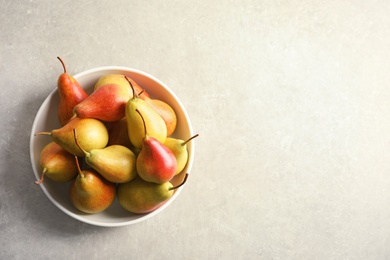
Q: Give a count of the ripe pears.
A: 13